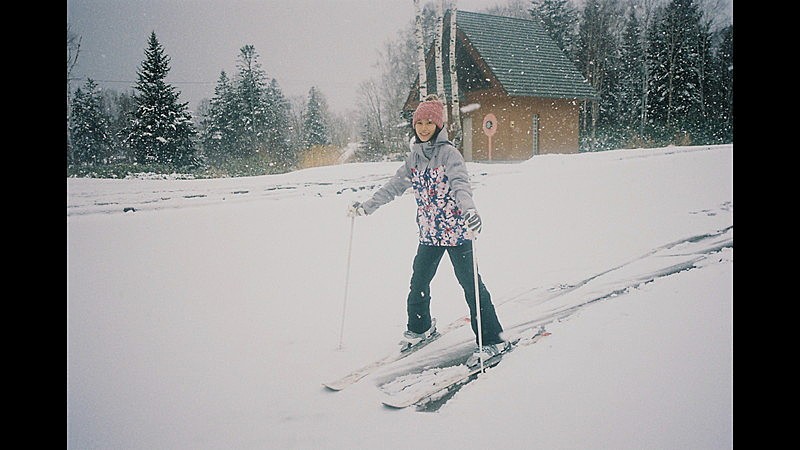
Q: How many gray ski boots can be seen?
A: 2